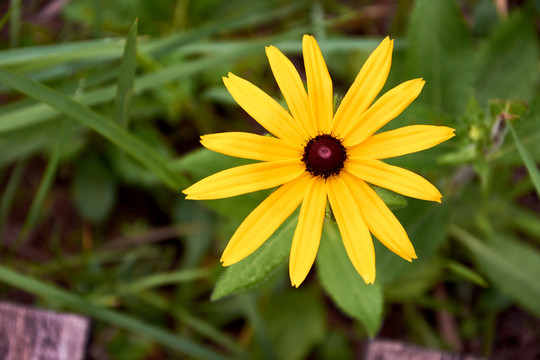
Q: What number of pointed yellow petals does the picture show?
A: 13